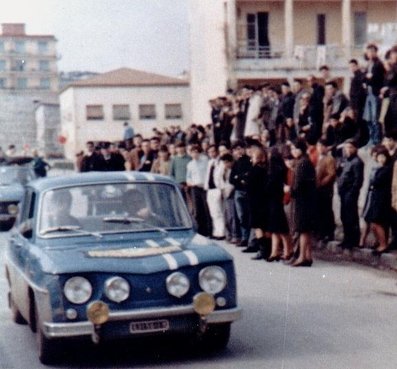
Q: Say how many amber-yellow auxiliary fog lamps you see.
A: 2